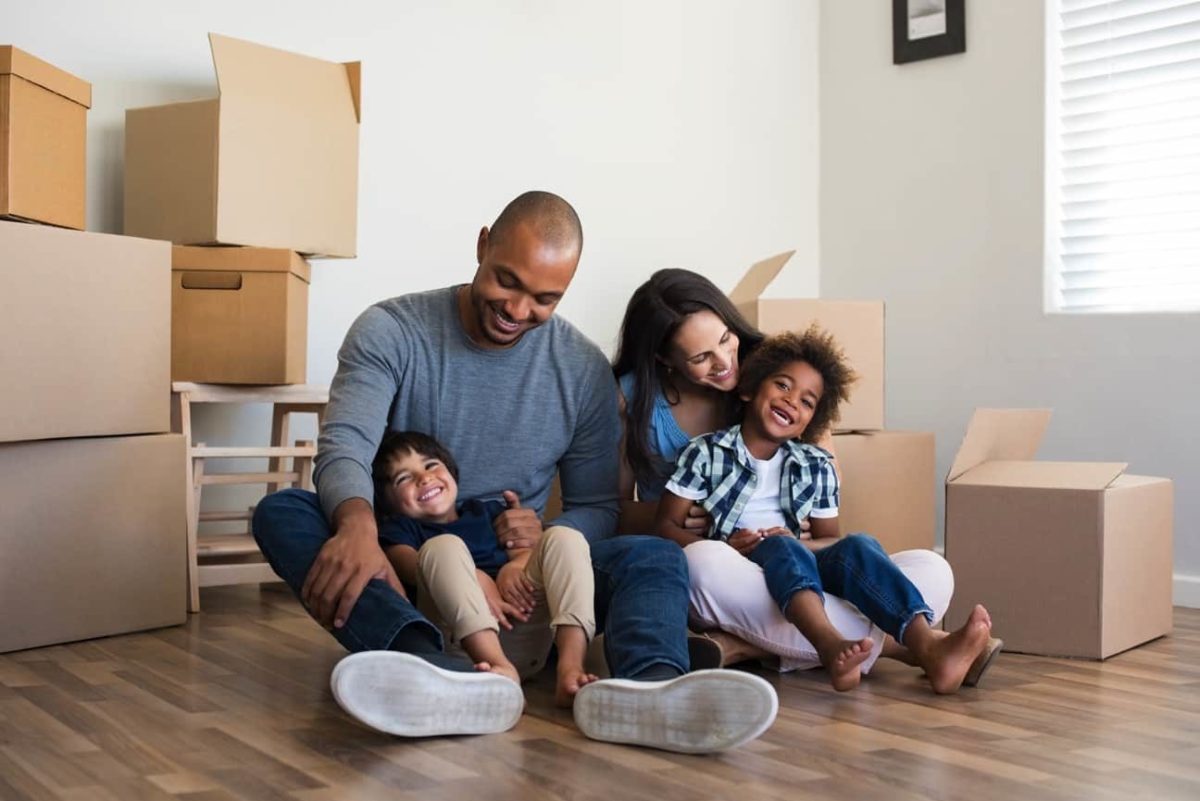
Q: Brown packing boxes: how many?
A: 8